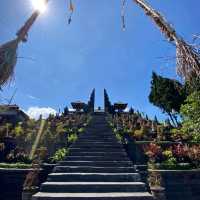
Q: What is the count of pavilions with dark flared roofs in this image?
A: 2